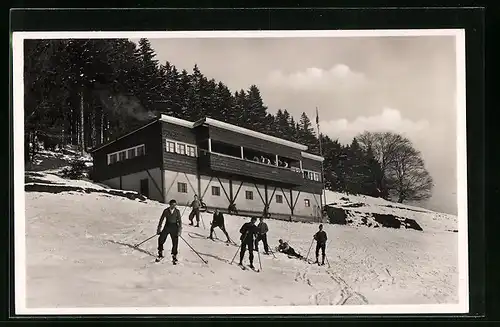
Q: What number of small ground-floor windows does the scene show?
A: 5